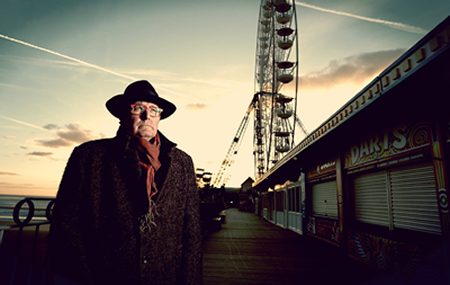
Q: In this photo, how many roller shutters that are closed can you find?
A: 3